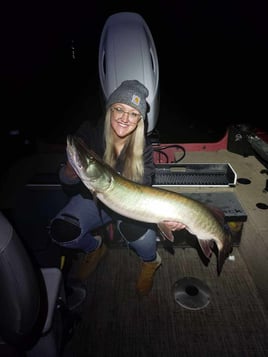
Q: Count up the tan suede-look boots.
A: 2